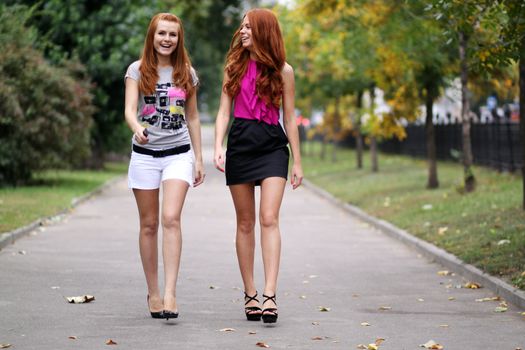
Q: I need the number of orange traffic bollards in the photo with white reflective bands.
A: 0